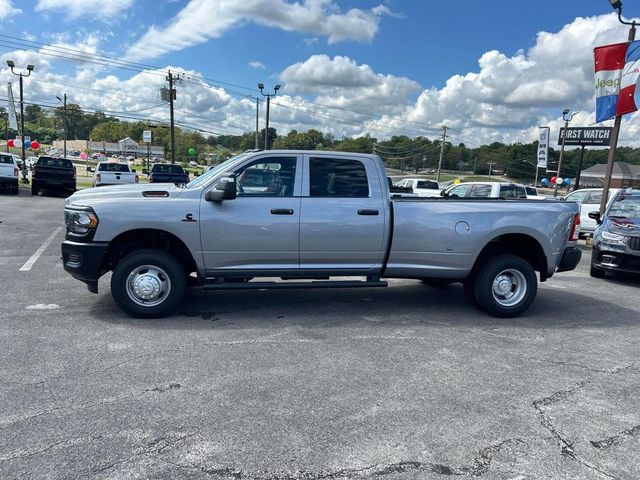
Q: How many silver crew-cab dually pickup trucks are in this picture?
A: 1